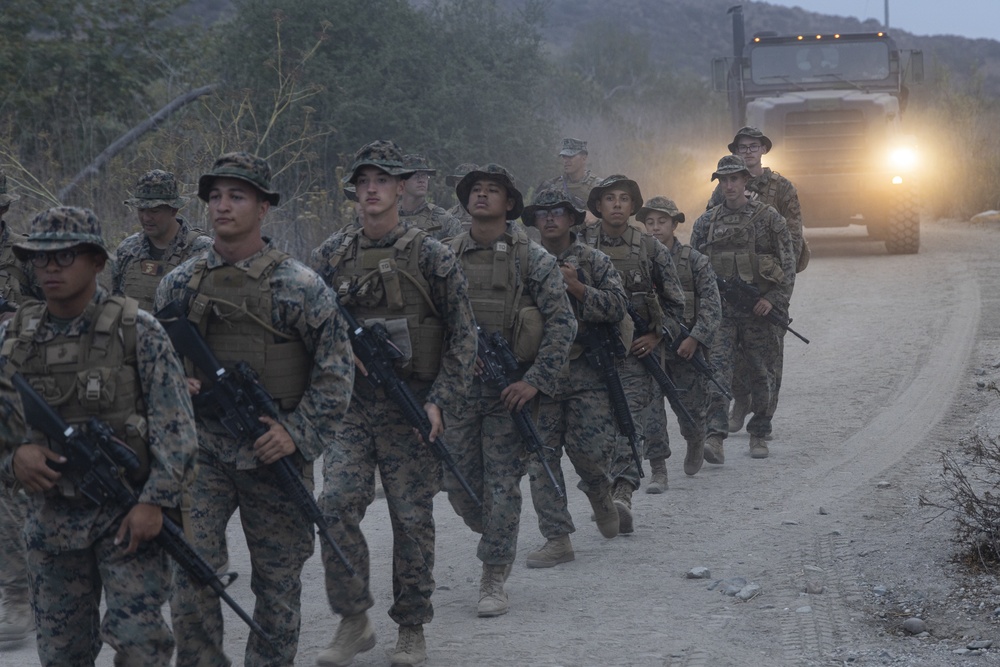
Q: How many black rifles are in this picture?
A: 8